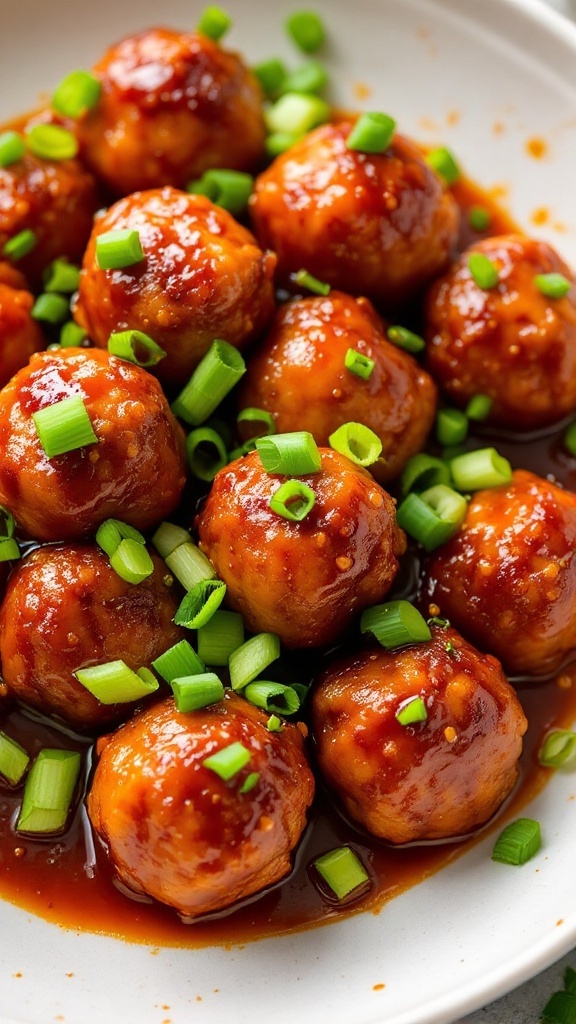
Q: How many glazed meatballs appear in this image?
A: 13